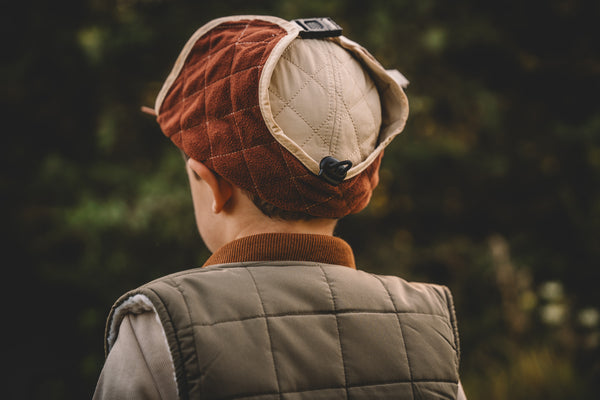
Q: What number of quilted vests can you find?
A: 1